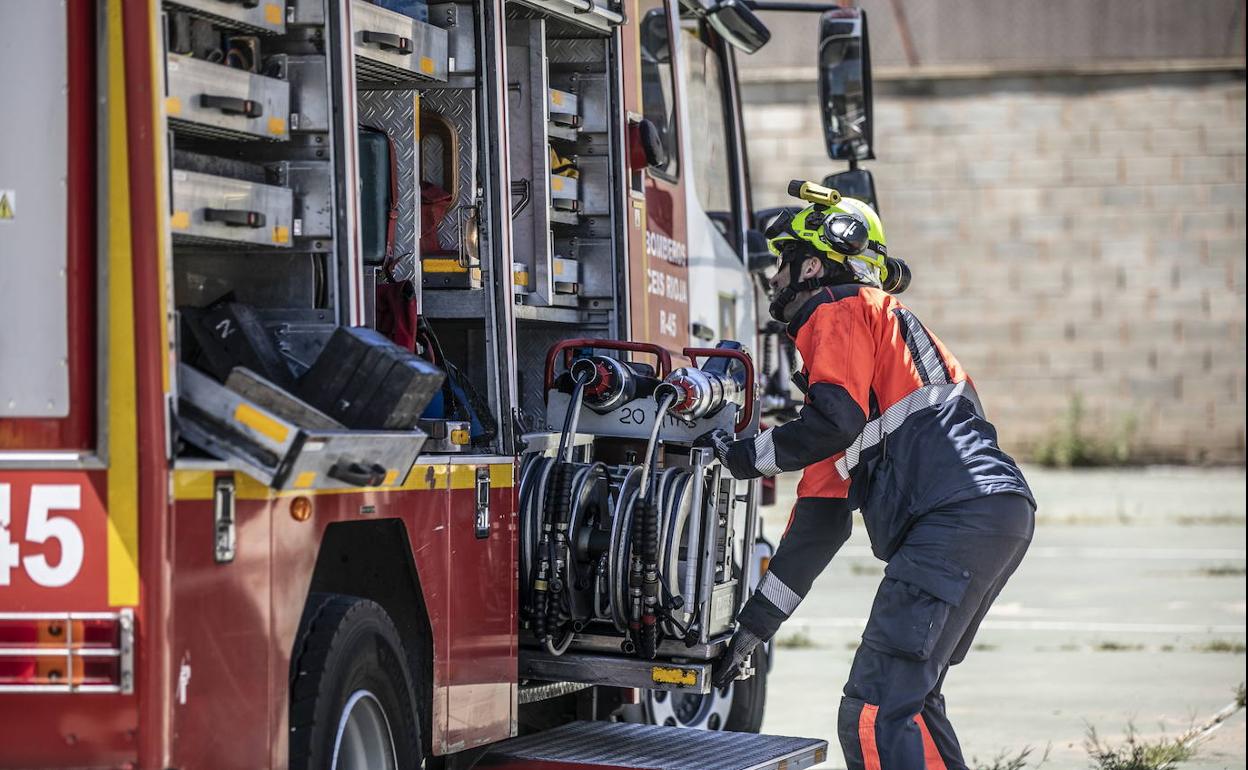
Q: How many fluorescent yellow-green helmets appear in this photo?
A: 1